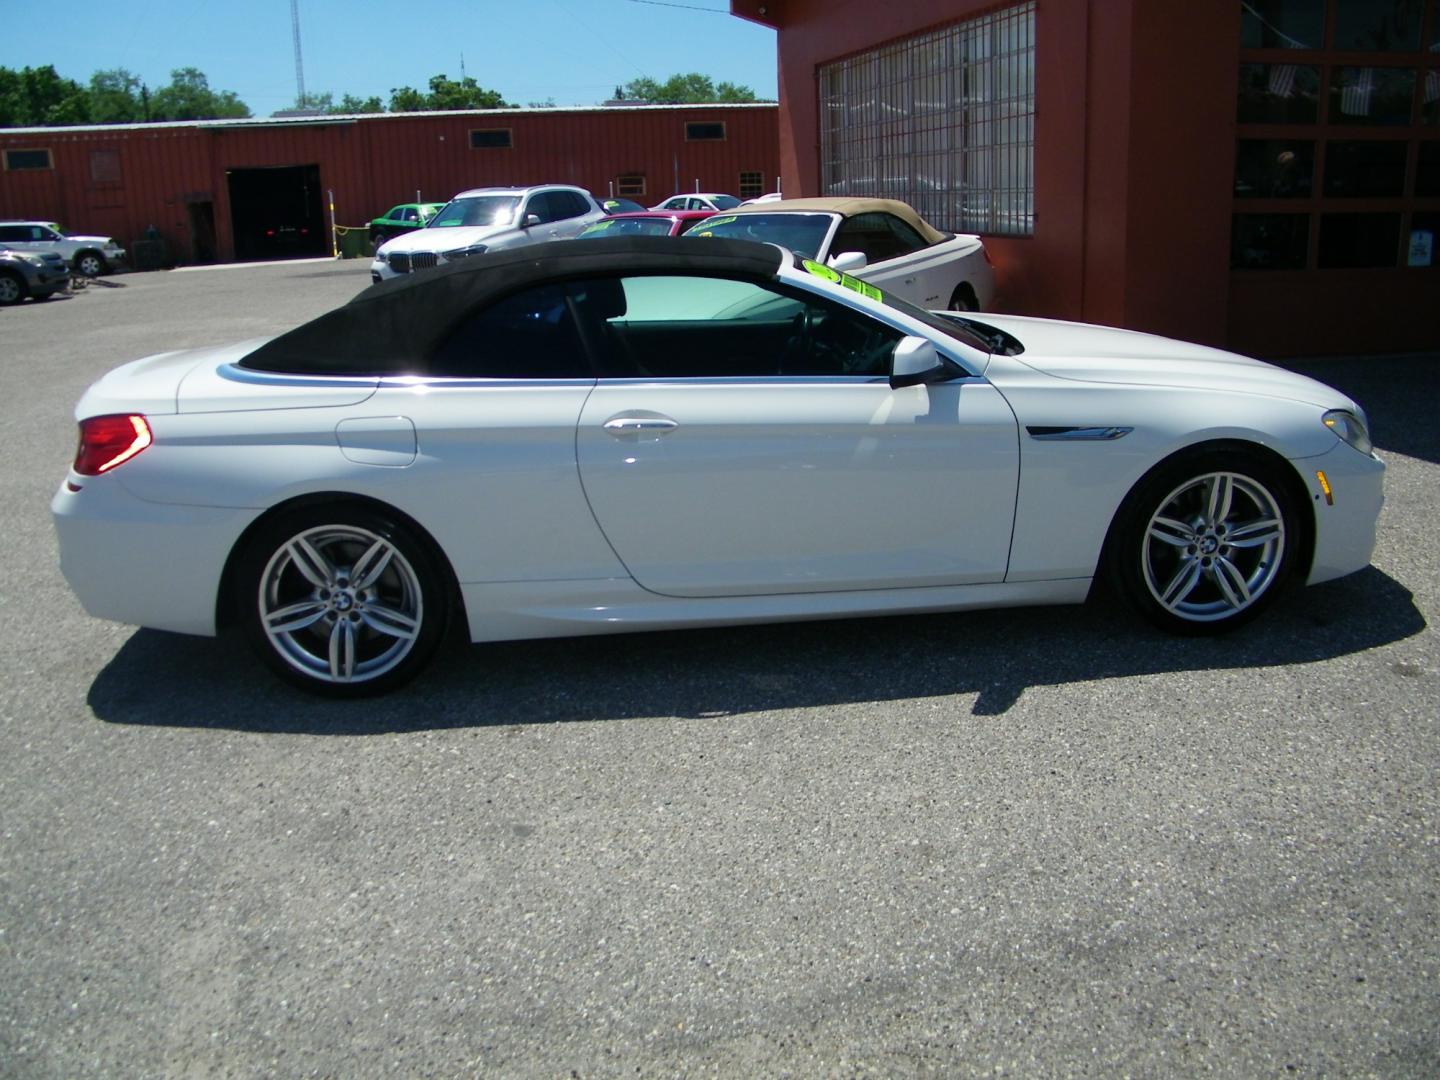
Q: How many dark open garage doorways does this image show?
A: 1